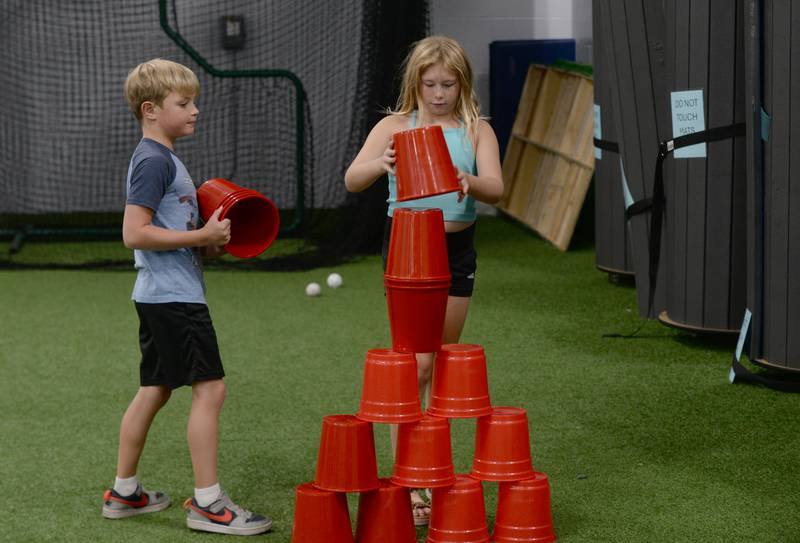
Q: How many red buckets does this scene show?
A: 13